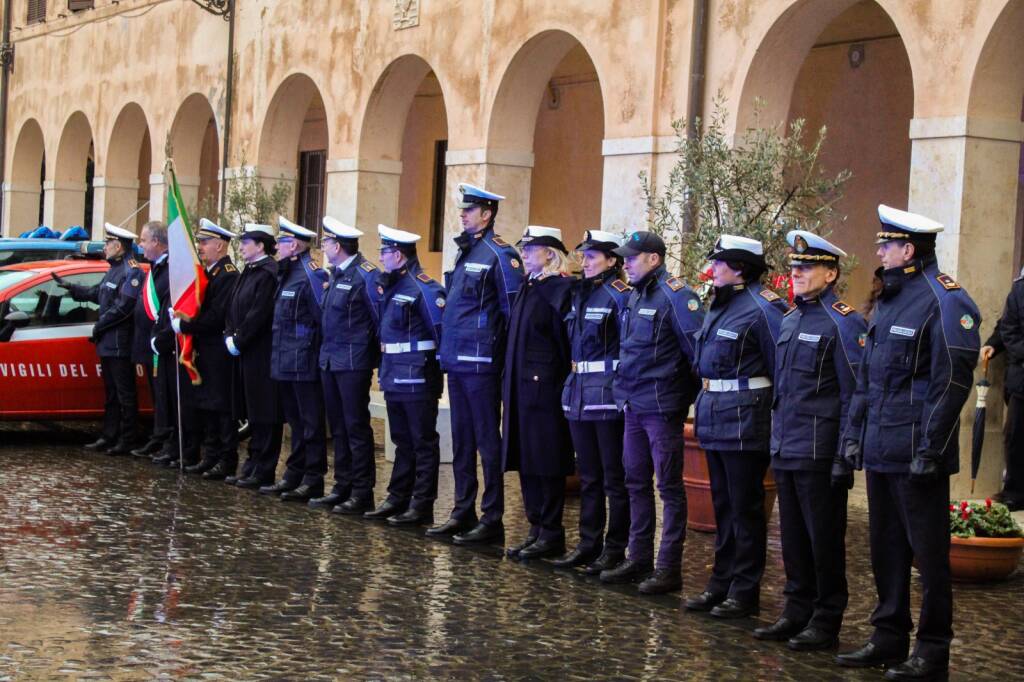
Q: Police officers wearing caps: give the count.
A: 13